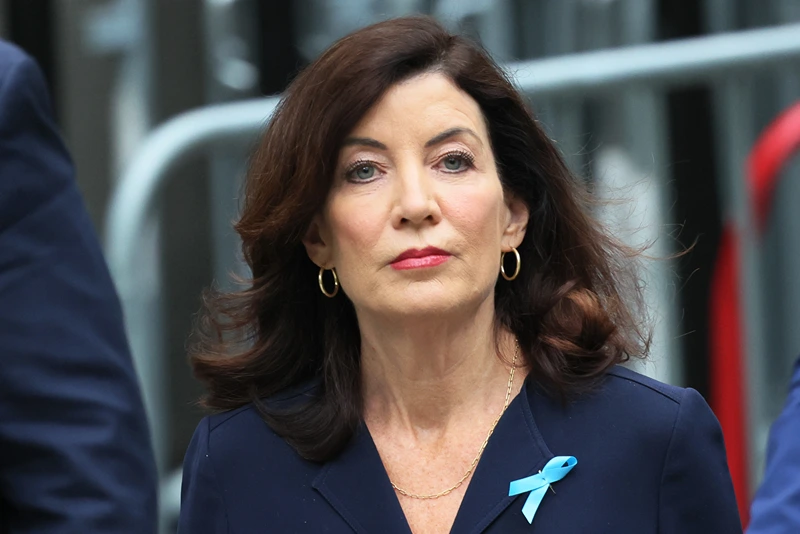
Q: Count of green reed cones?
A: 0